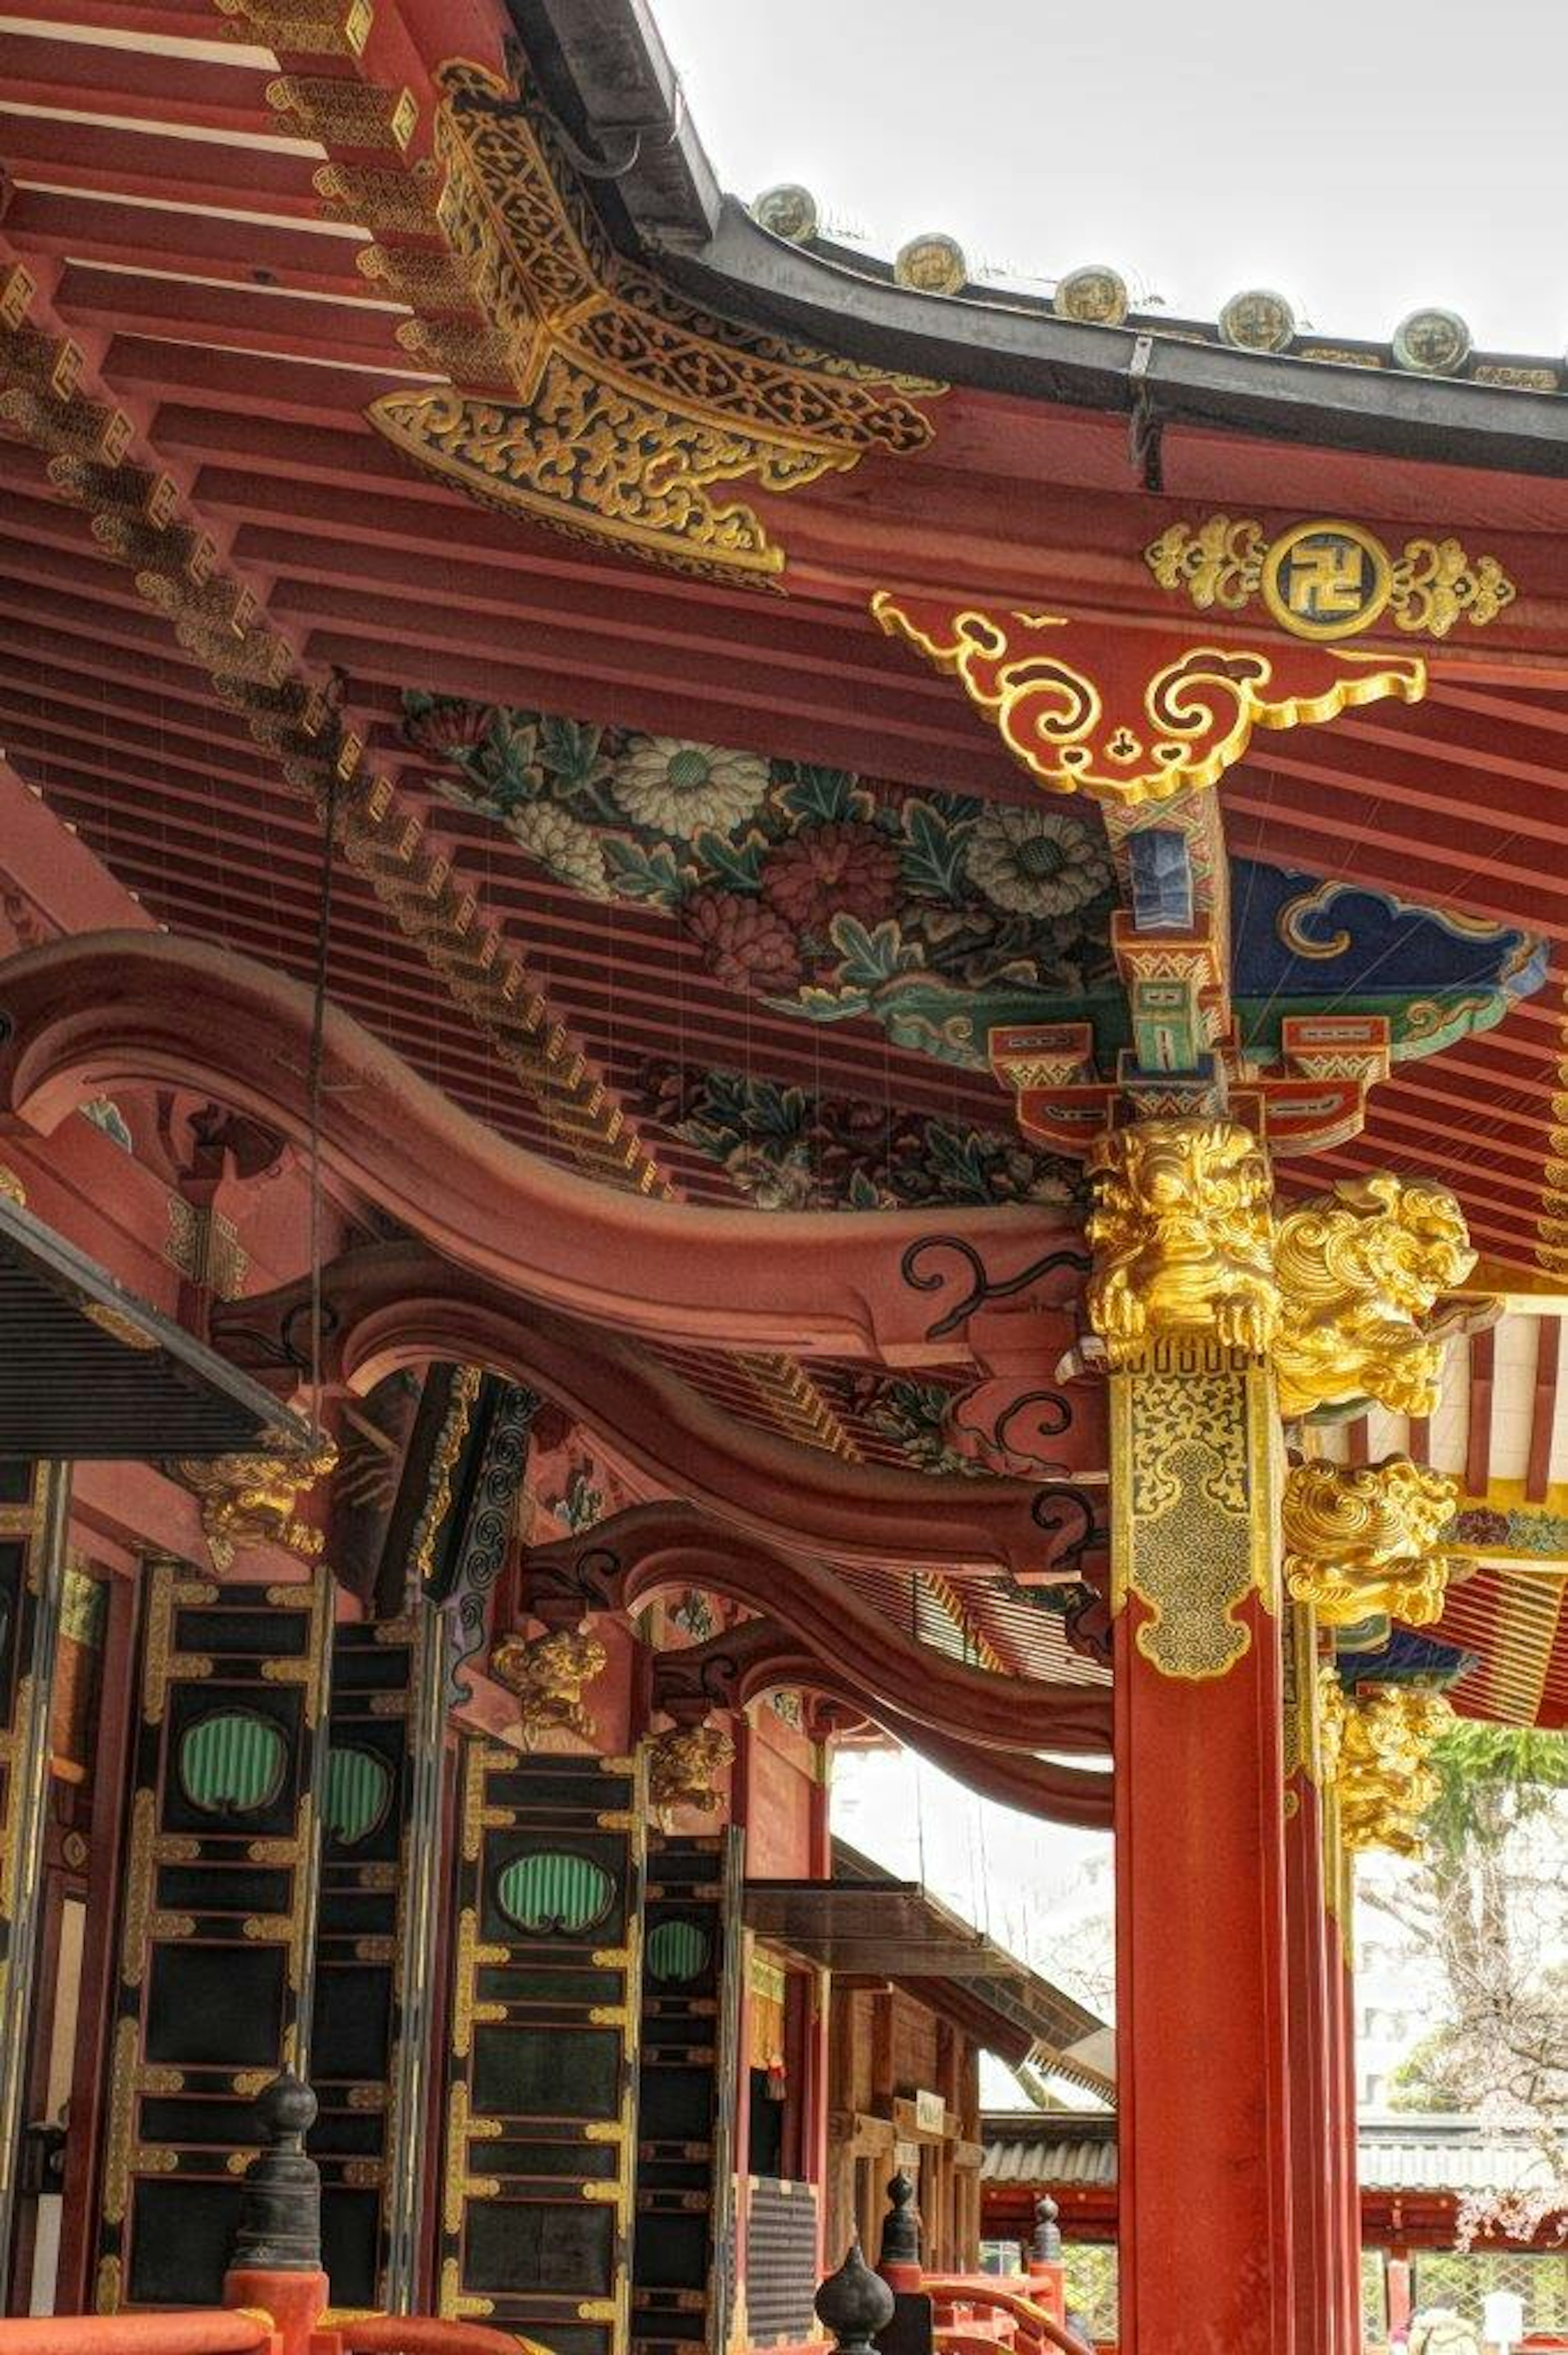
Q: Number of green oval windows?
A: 4